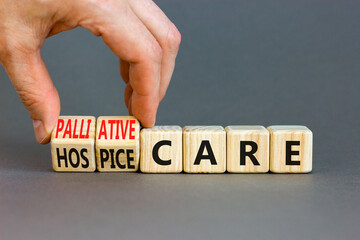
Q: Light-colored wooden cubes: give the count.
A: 6